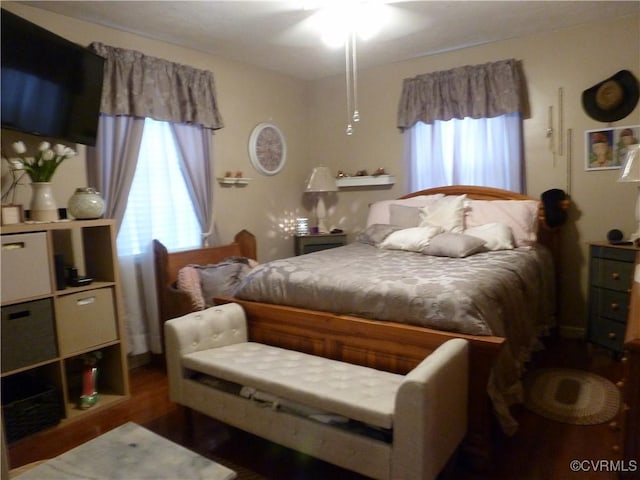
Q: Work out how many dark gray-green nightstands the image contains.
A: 2